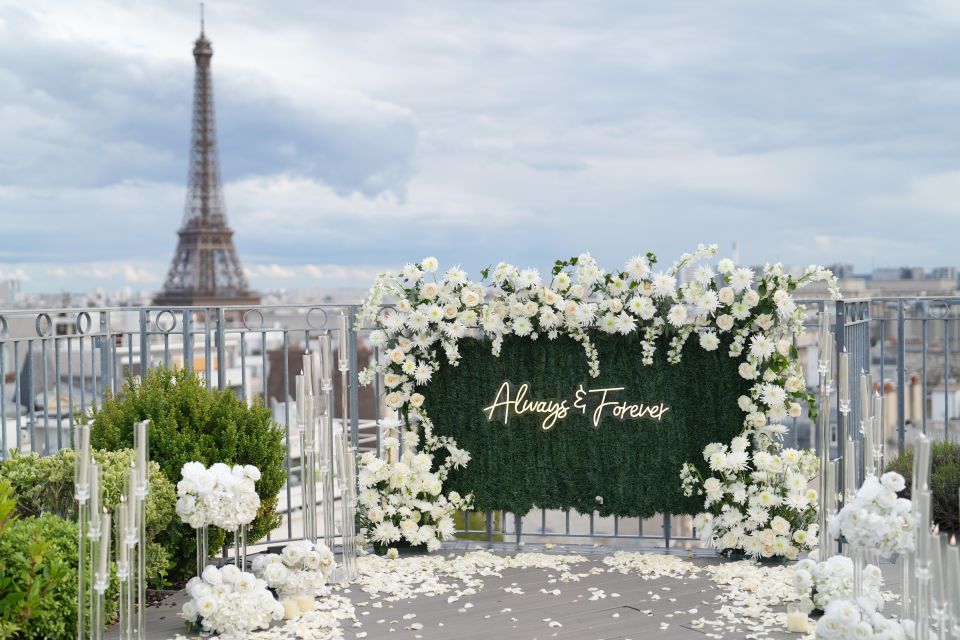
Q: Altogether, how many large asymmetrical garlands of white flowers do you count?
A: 1